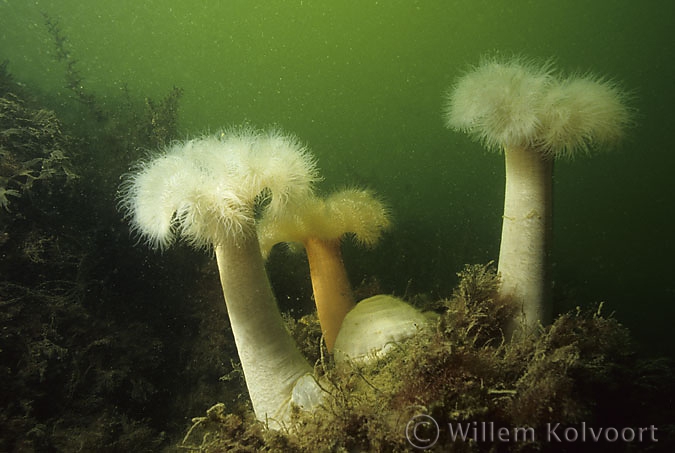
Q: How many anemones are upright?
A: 3